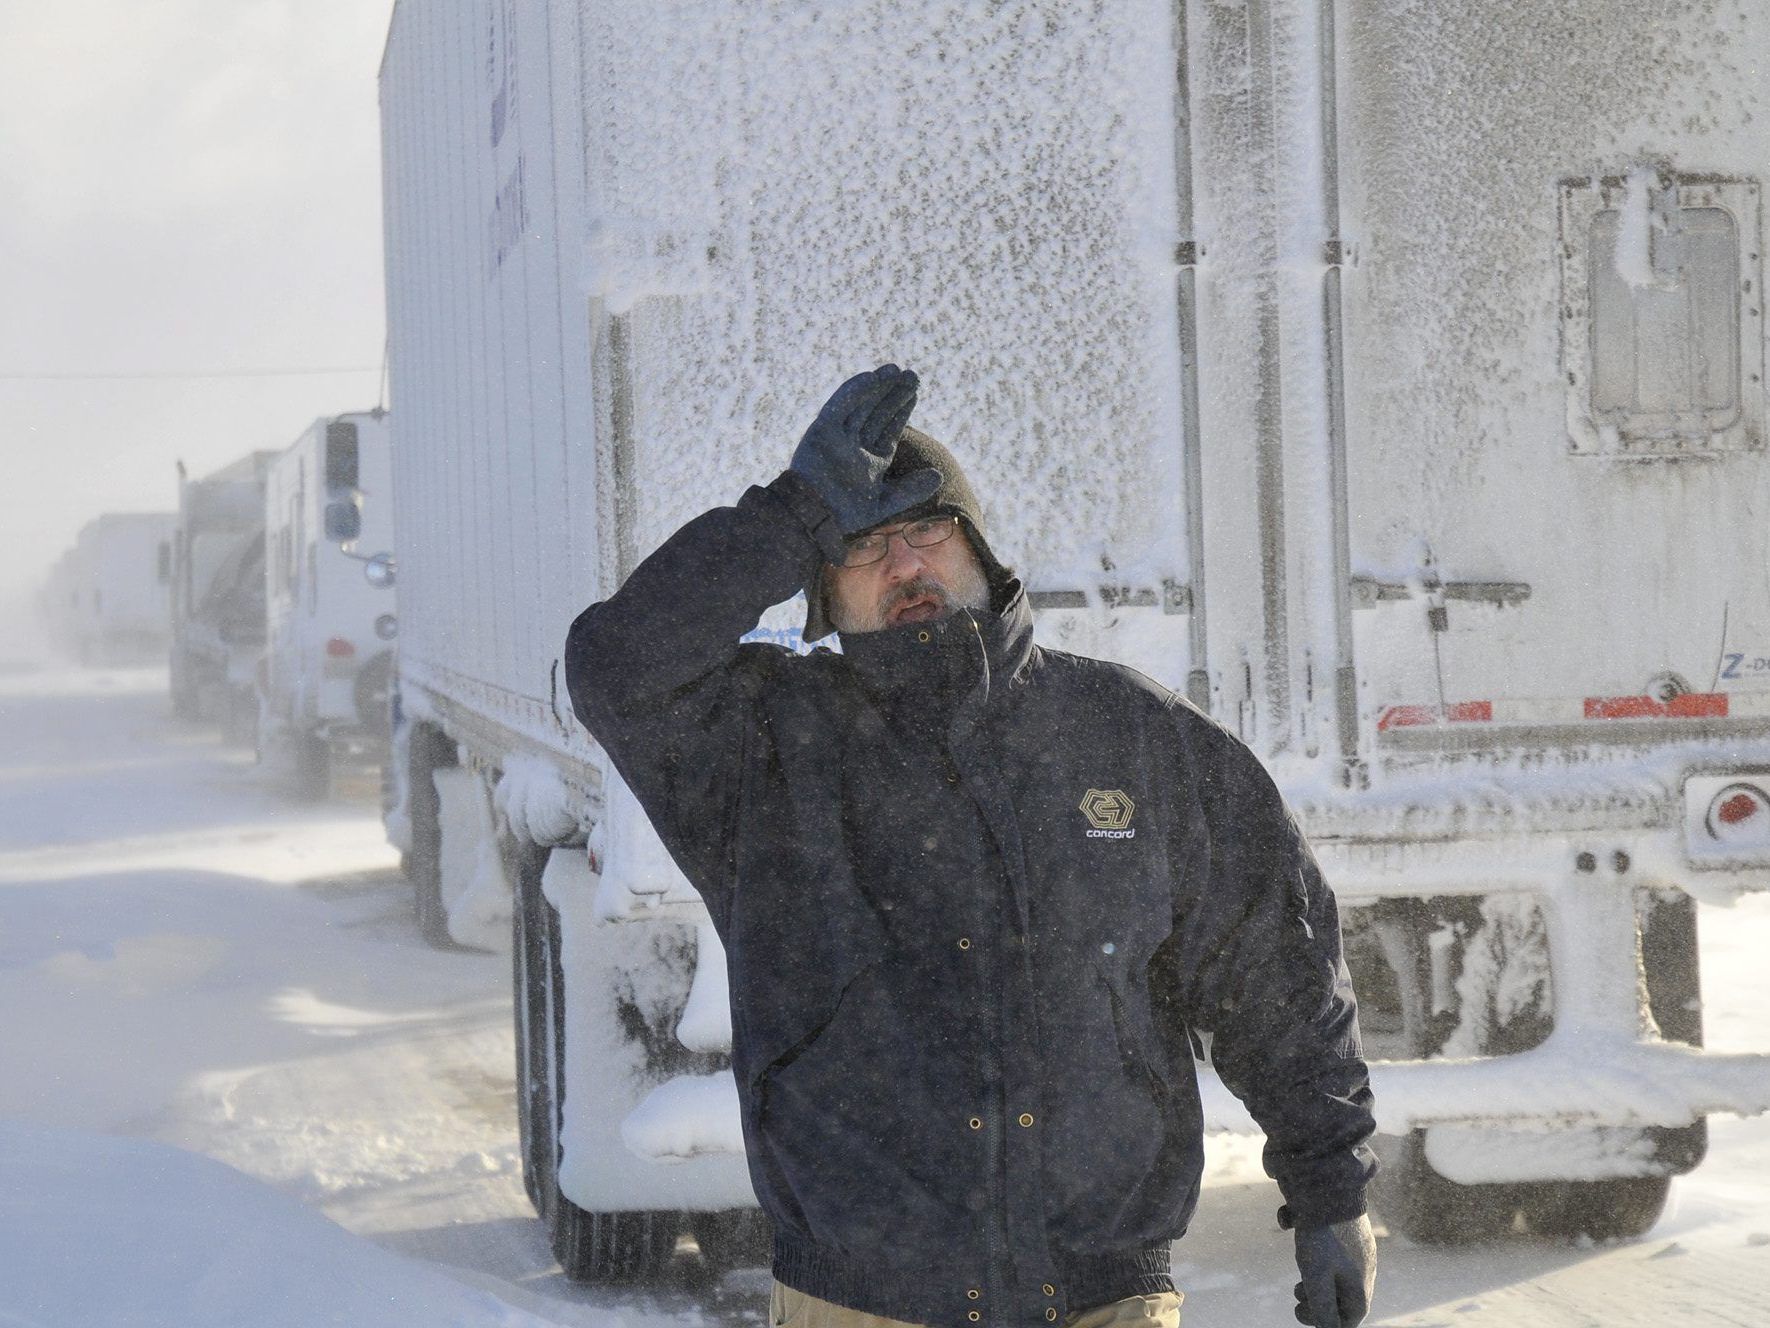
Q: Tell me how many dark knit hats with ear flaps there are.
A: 1